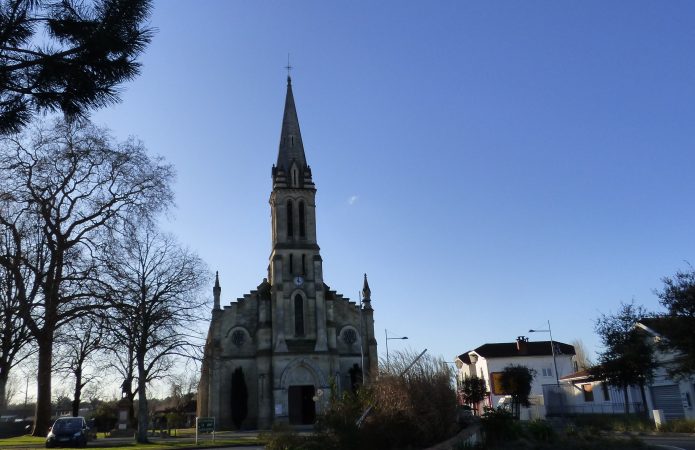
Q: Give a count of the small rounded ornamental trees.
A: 2